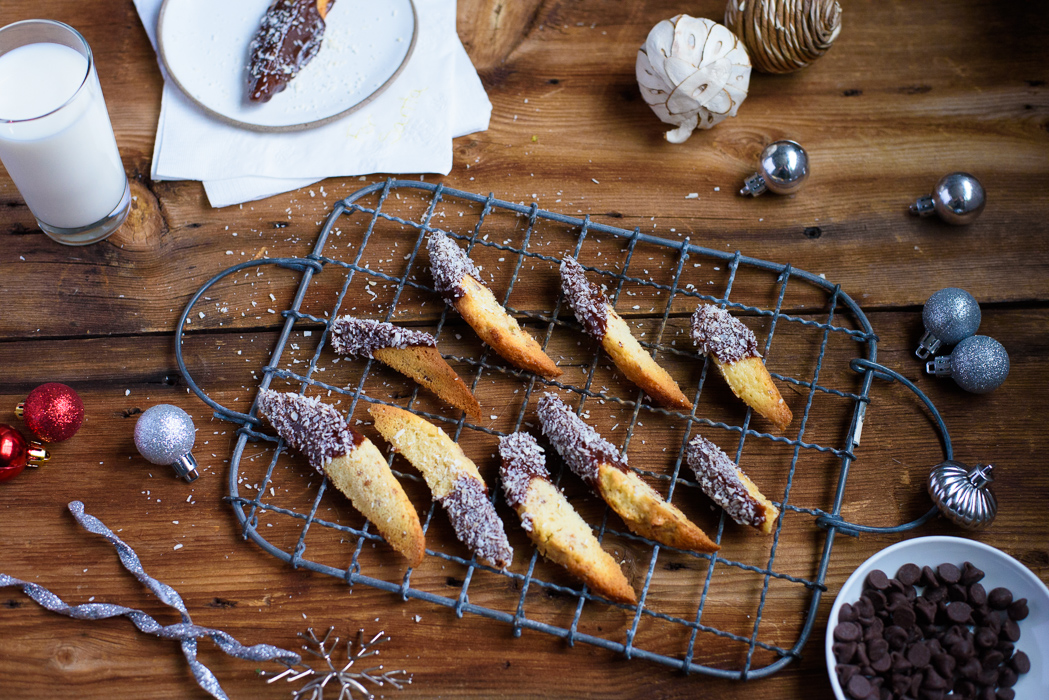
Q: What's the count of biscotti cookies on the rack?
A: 9